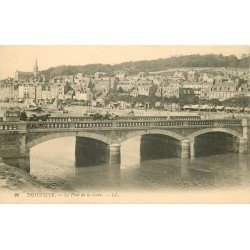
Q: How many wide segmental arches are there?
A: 3